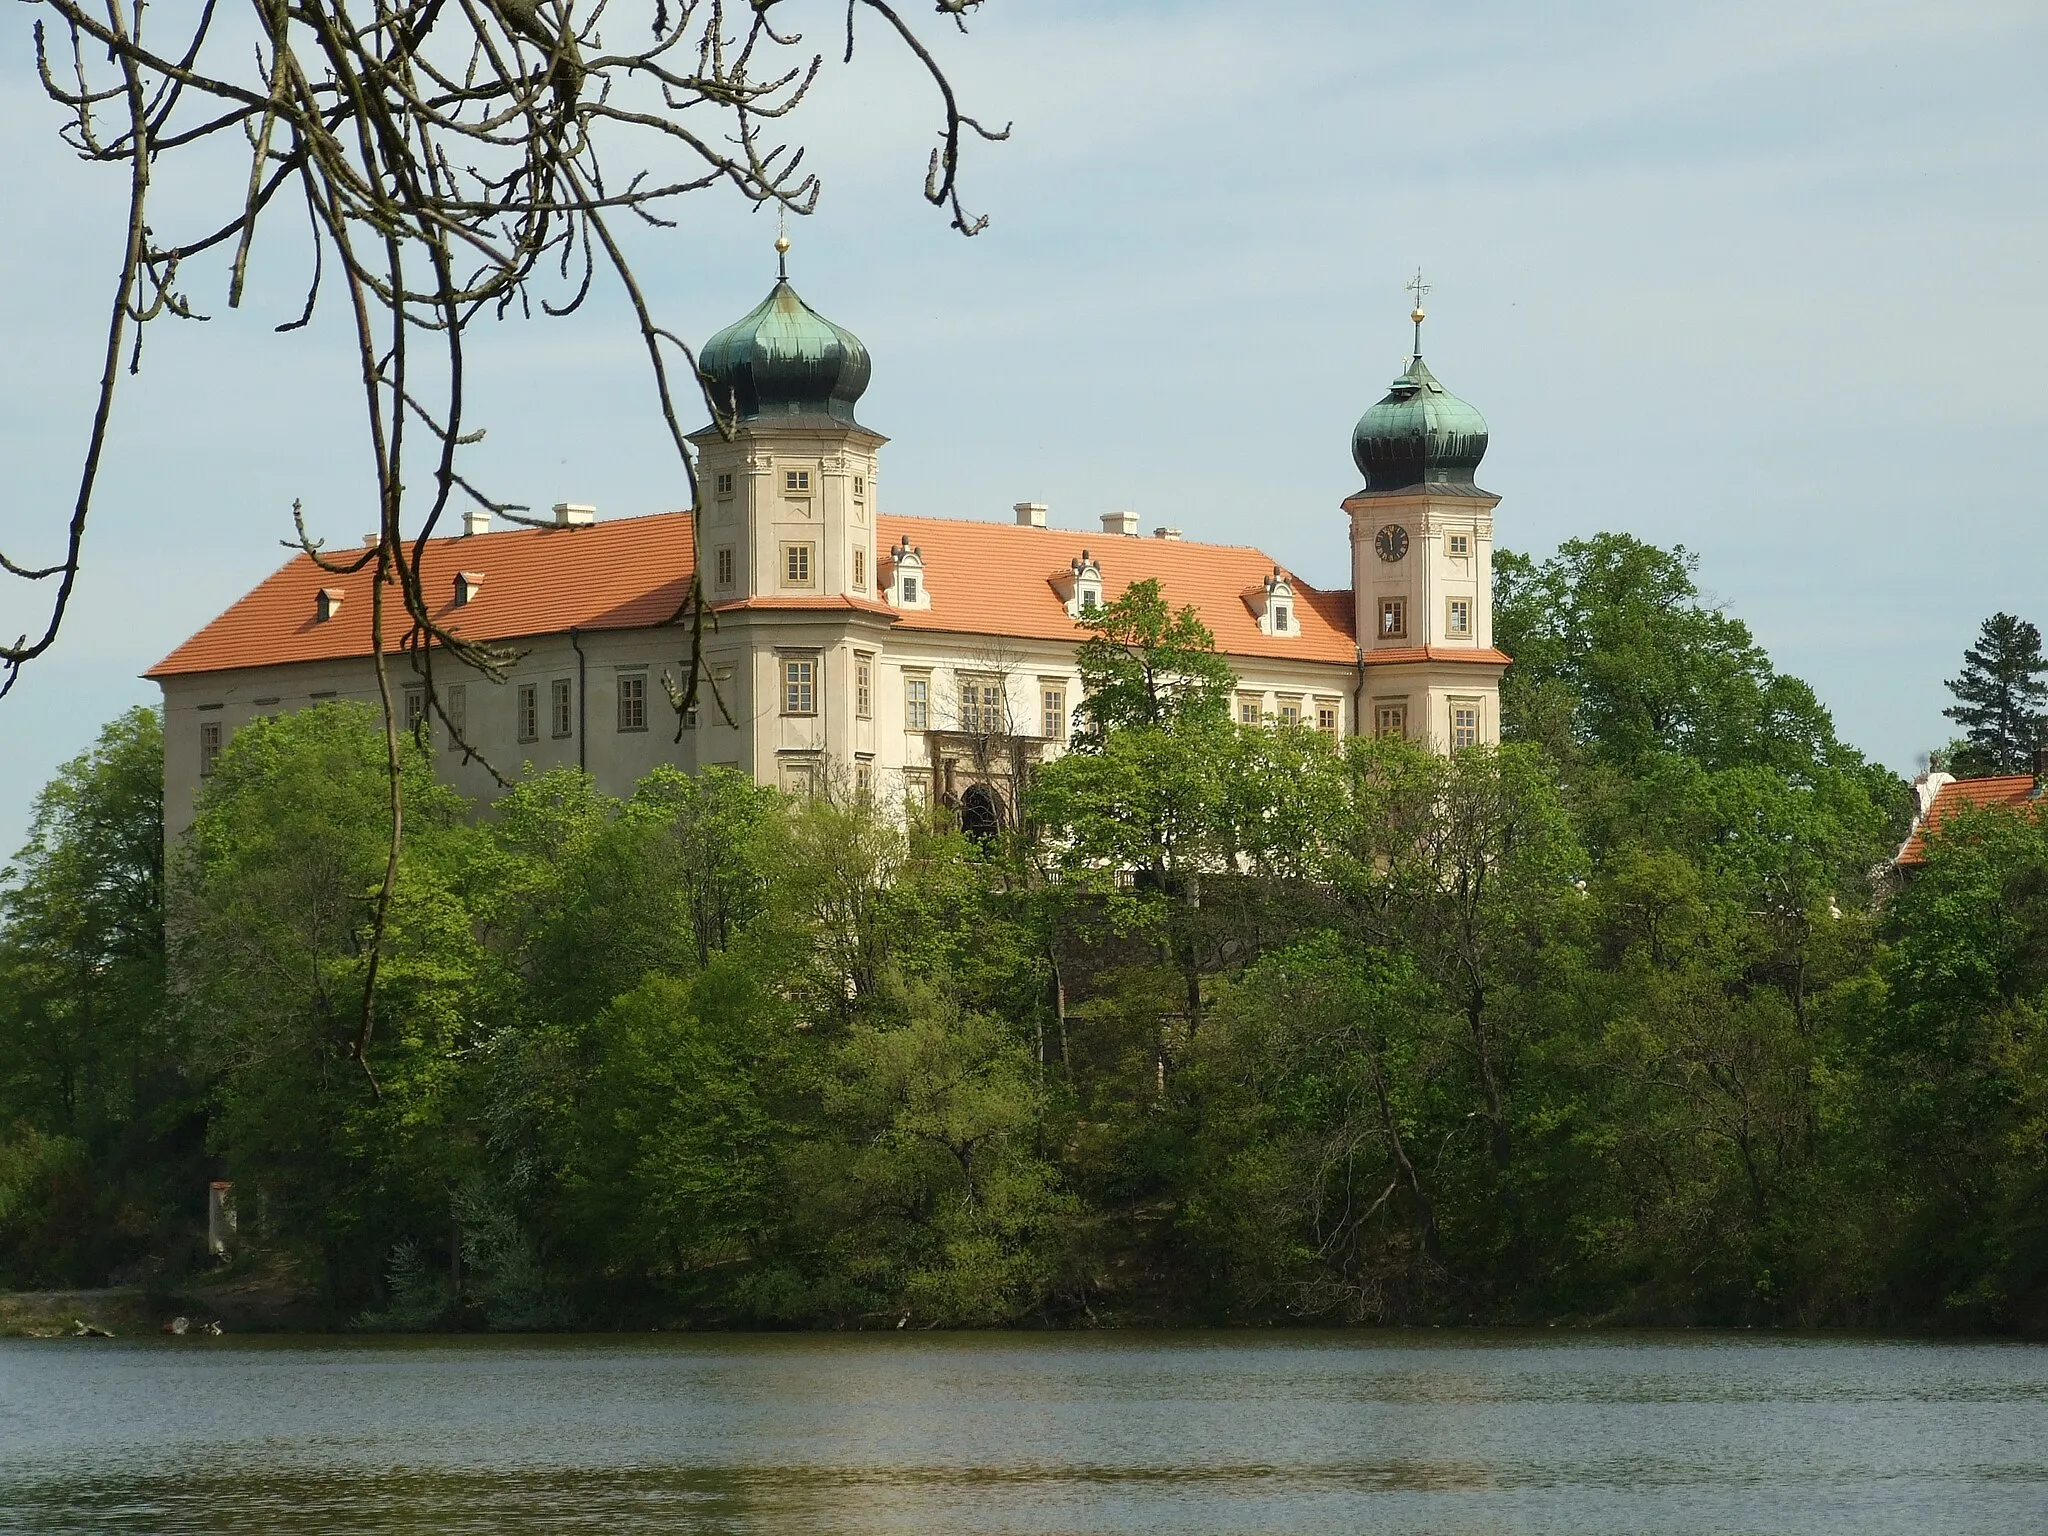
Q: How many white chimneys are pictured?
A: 6